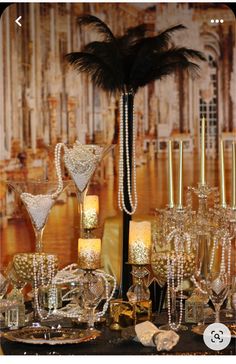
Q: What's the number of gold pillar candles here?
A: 3